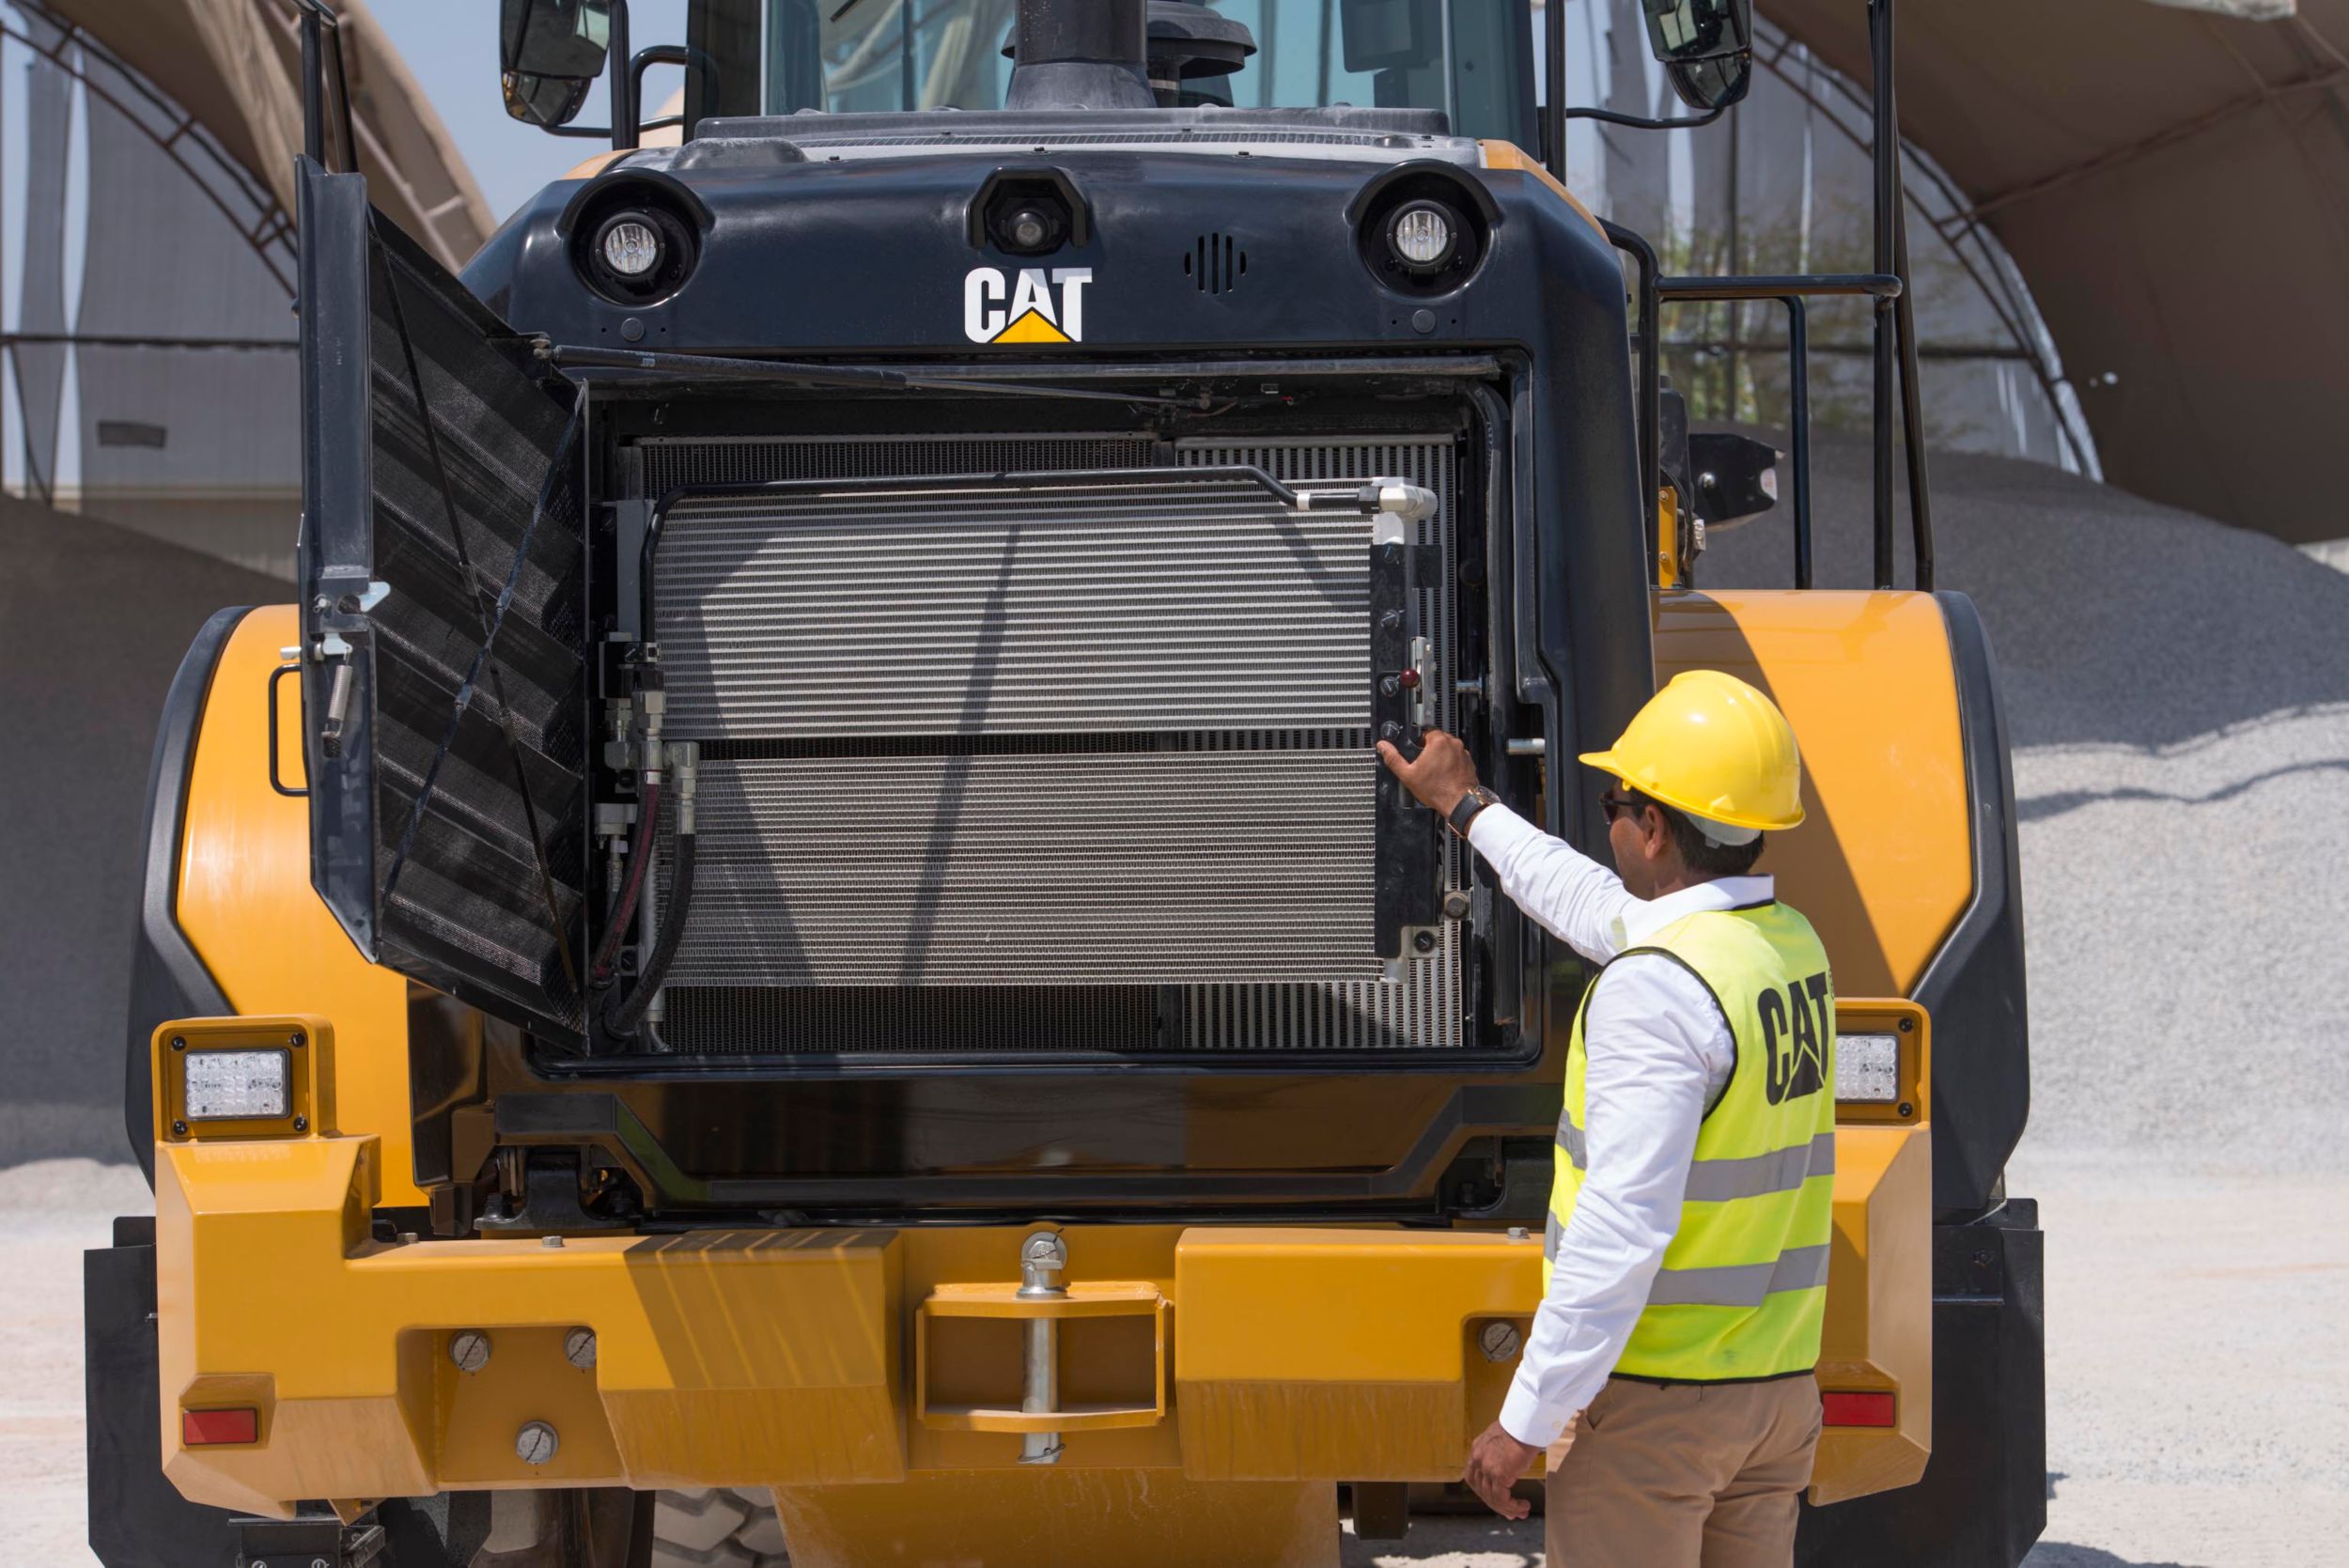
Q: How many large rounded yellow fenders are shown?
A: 2